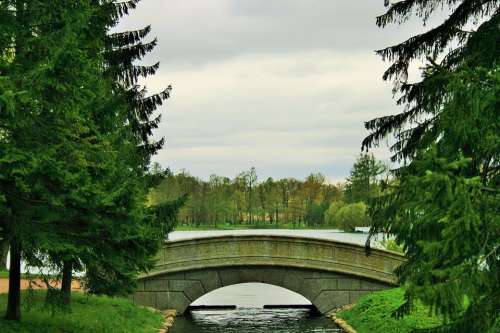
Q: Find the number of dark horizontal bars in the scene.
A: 2